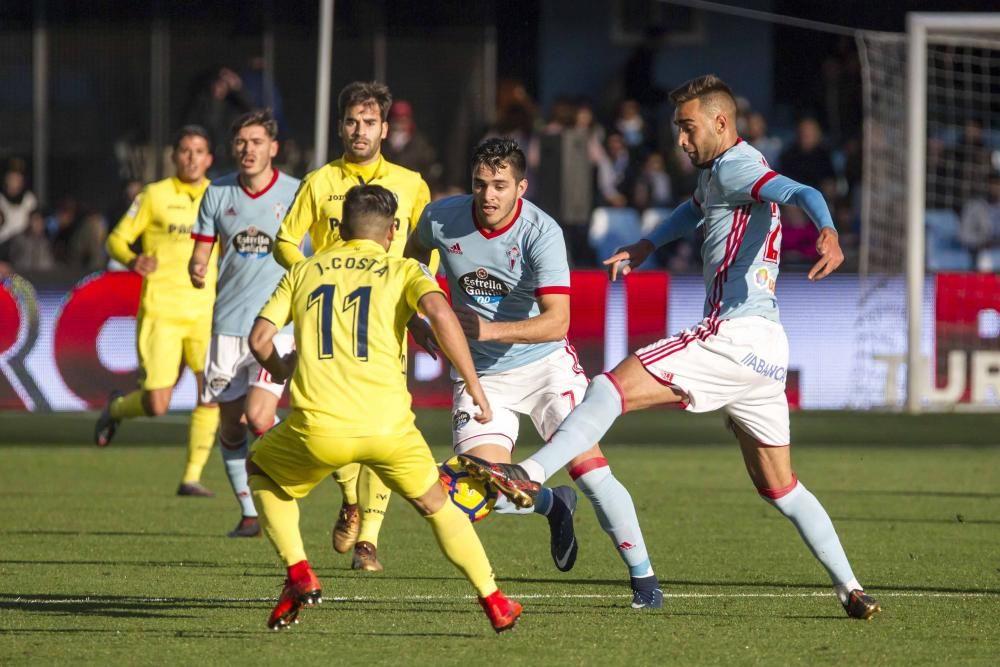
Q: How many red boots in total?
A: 2